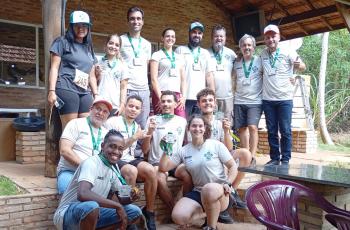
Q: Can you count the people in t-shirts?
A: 14